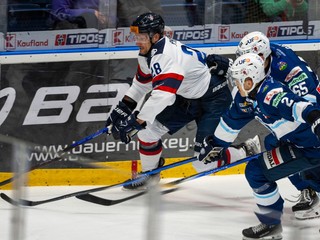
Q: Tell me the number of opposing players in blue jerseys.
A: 2